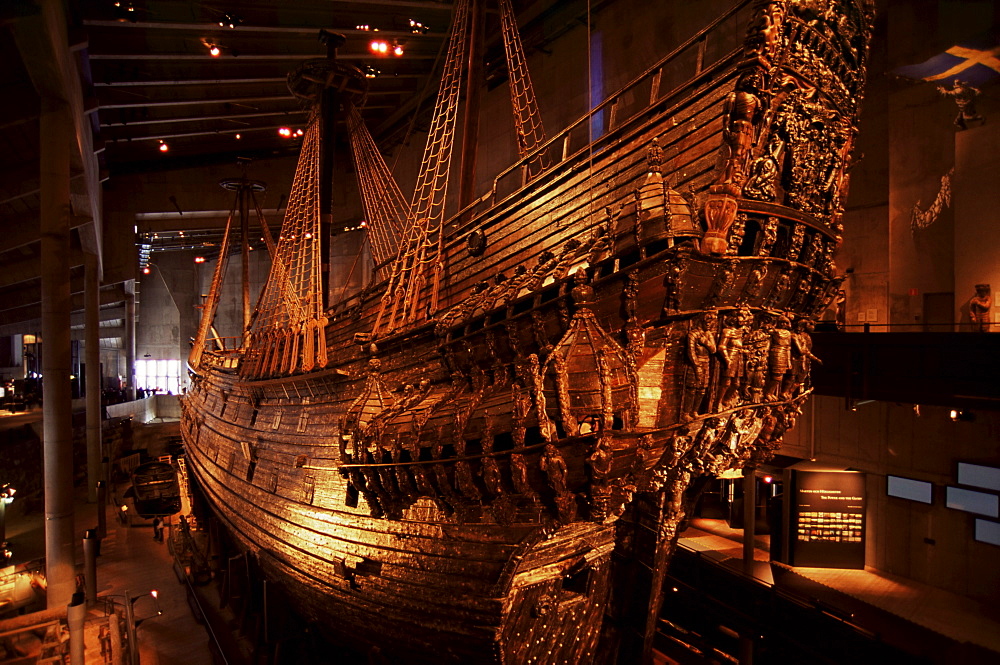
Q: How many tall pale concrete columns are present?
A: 3